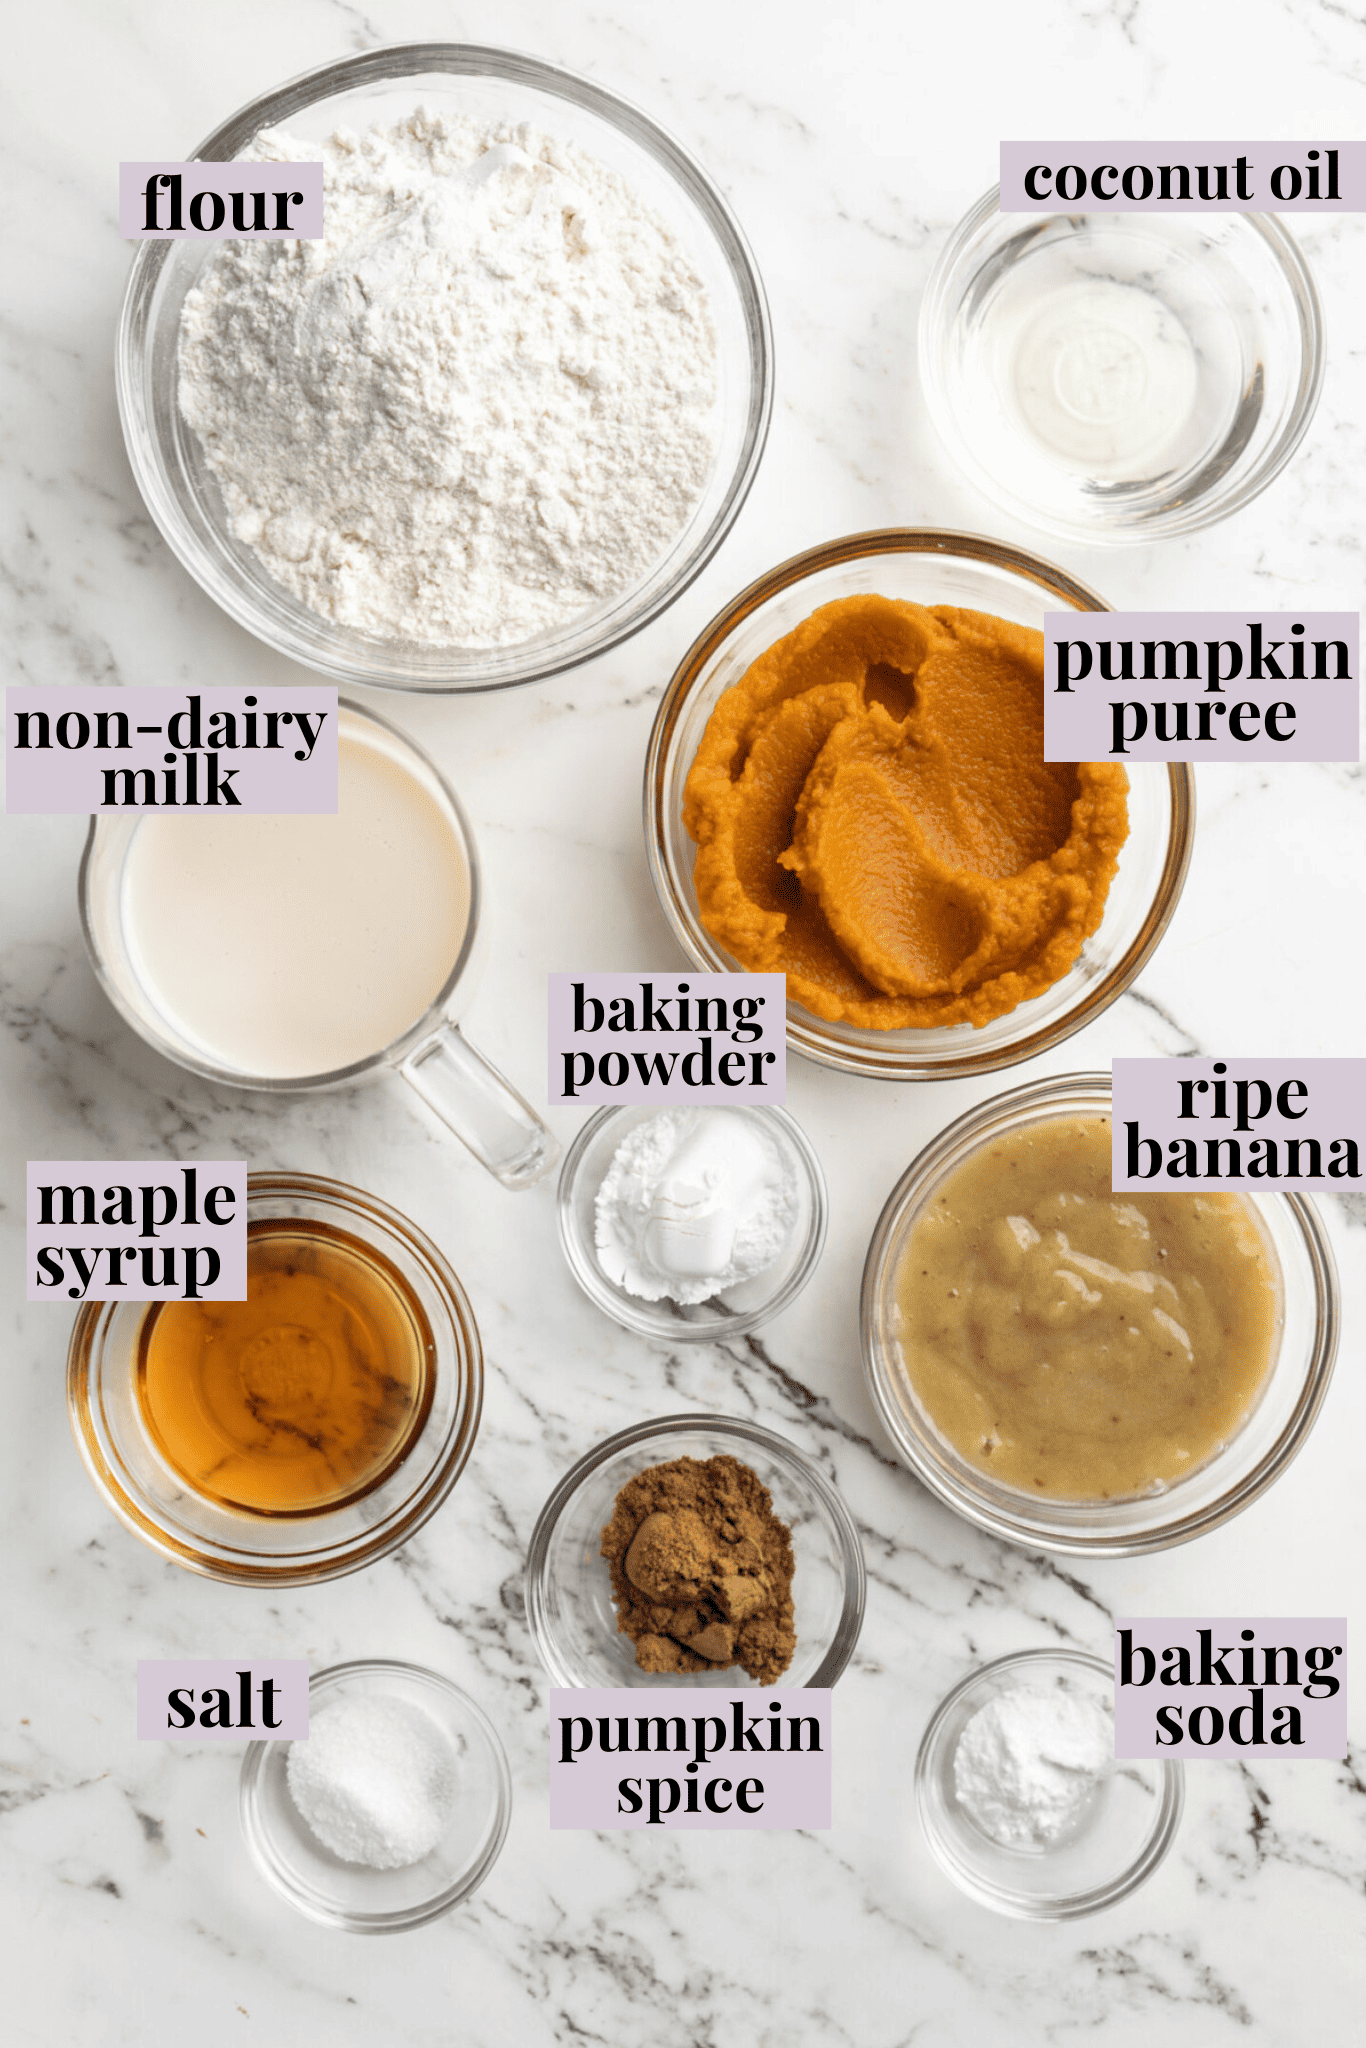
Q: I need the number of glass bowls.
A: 9